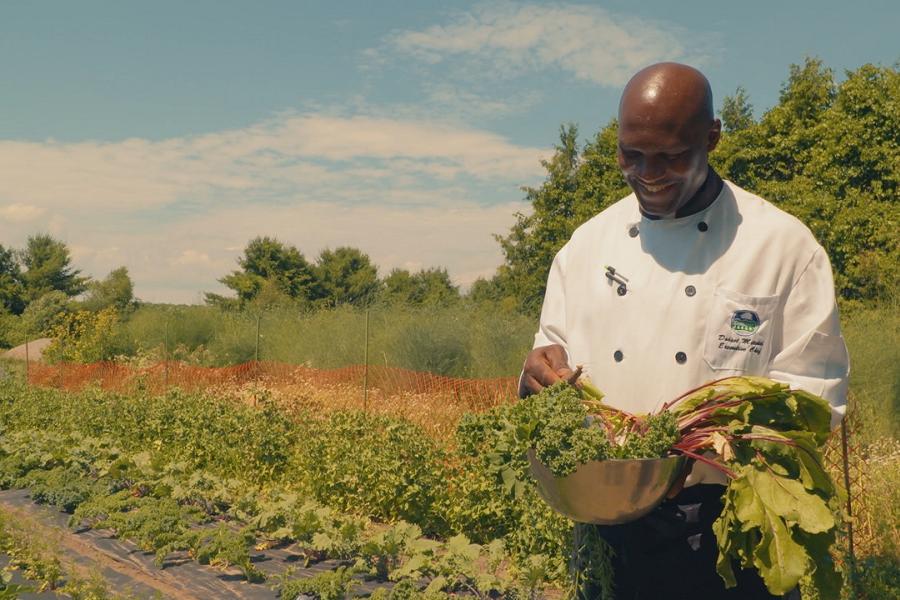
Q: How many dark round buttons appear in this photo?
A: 6